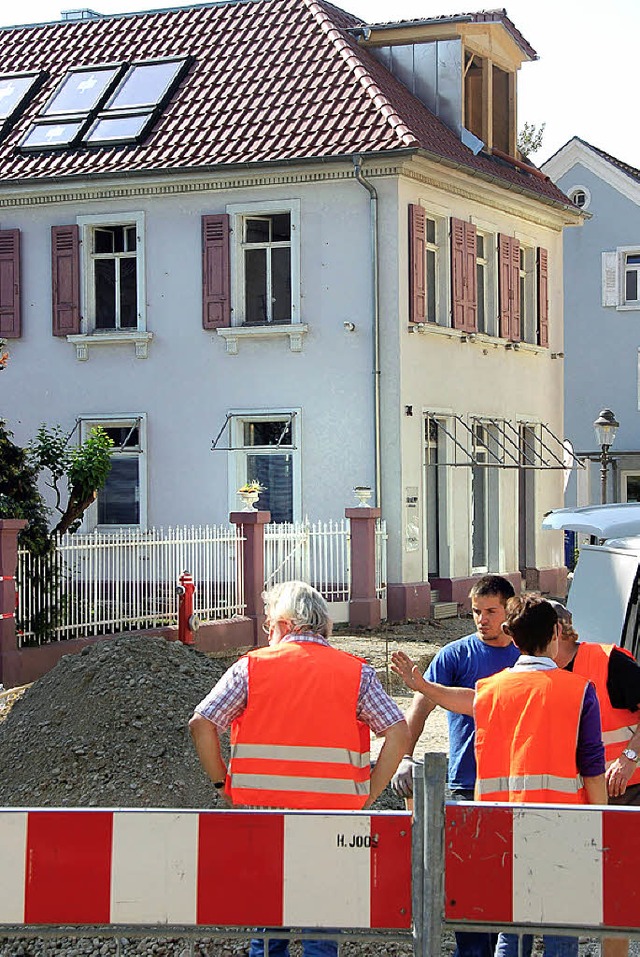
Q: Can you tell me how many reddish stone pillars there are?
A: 3